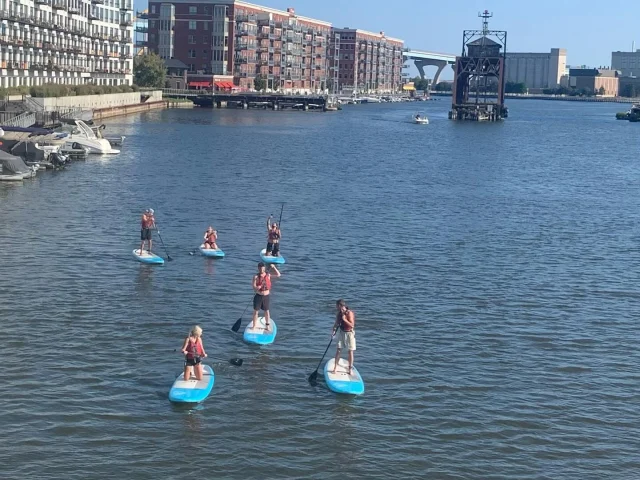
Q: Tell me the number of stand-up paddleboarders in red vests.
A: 6